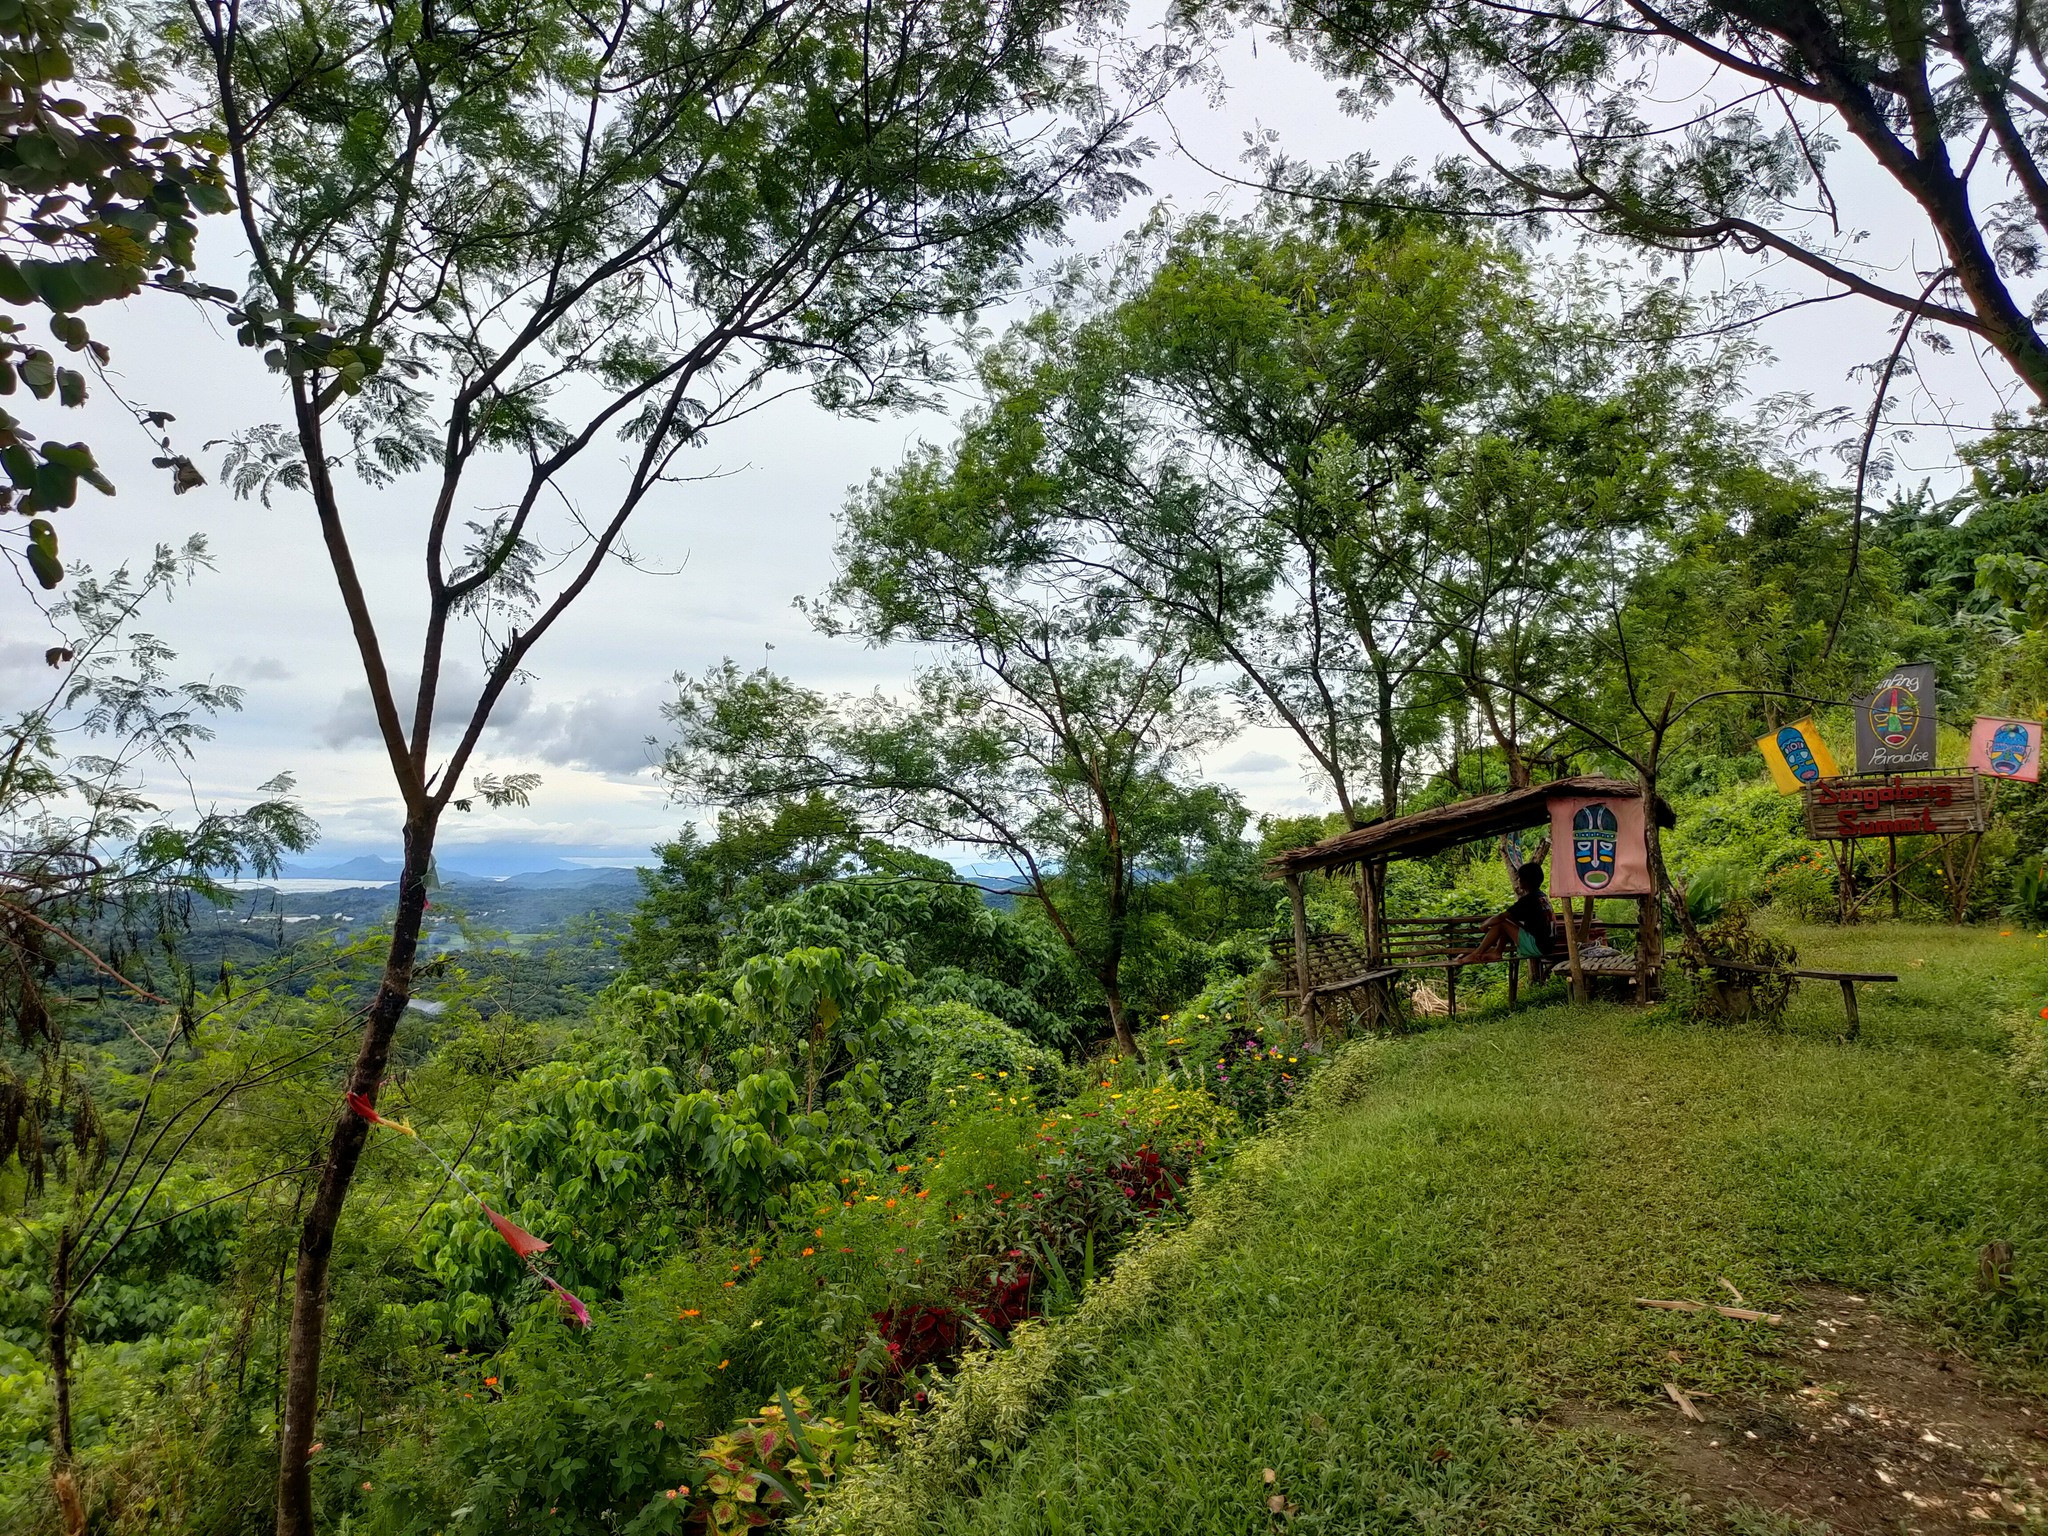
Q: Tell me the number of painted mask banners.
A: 4